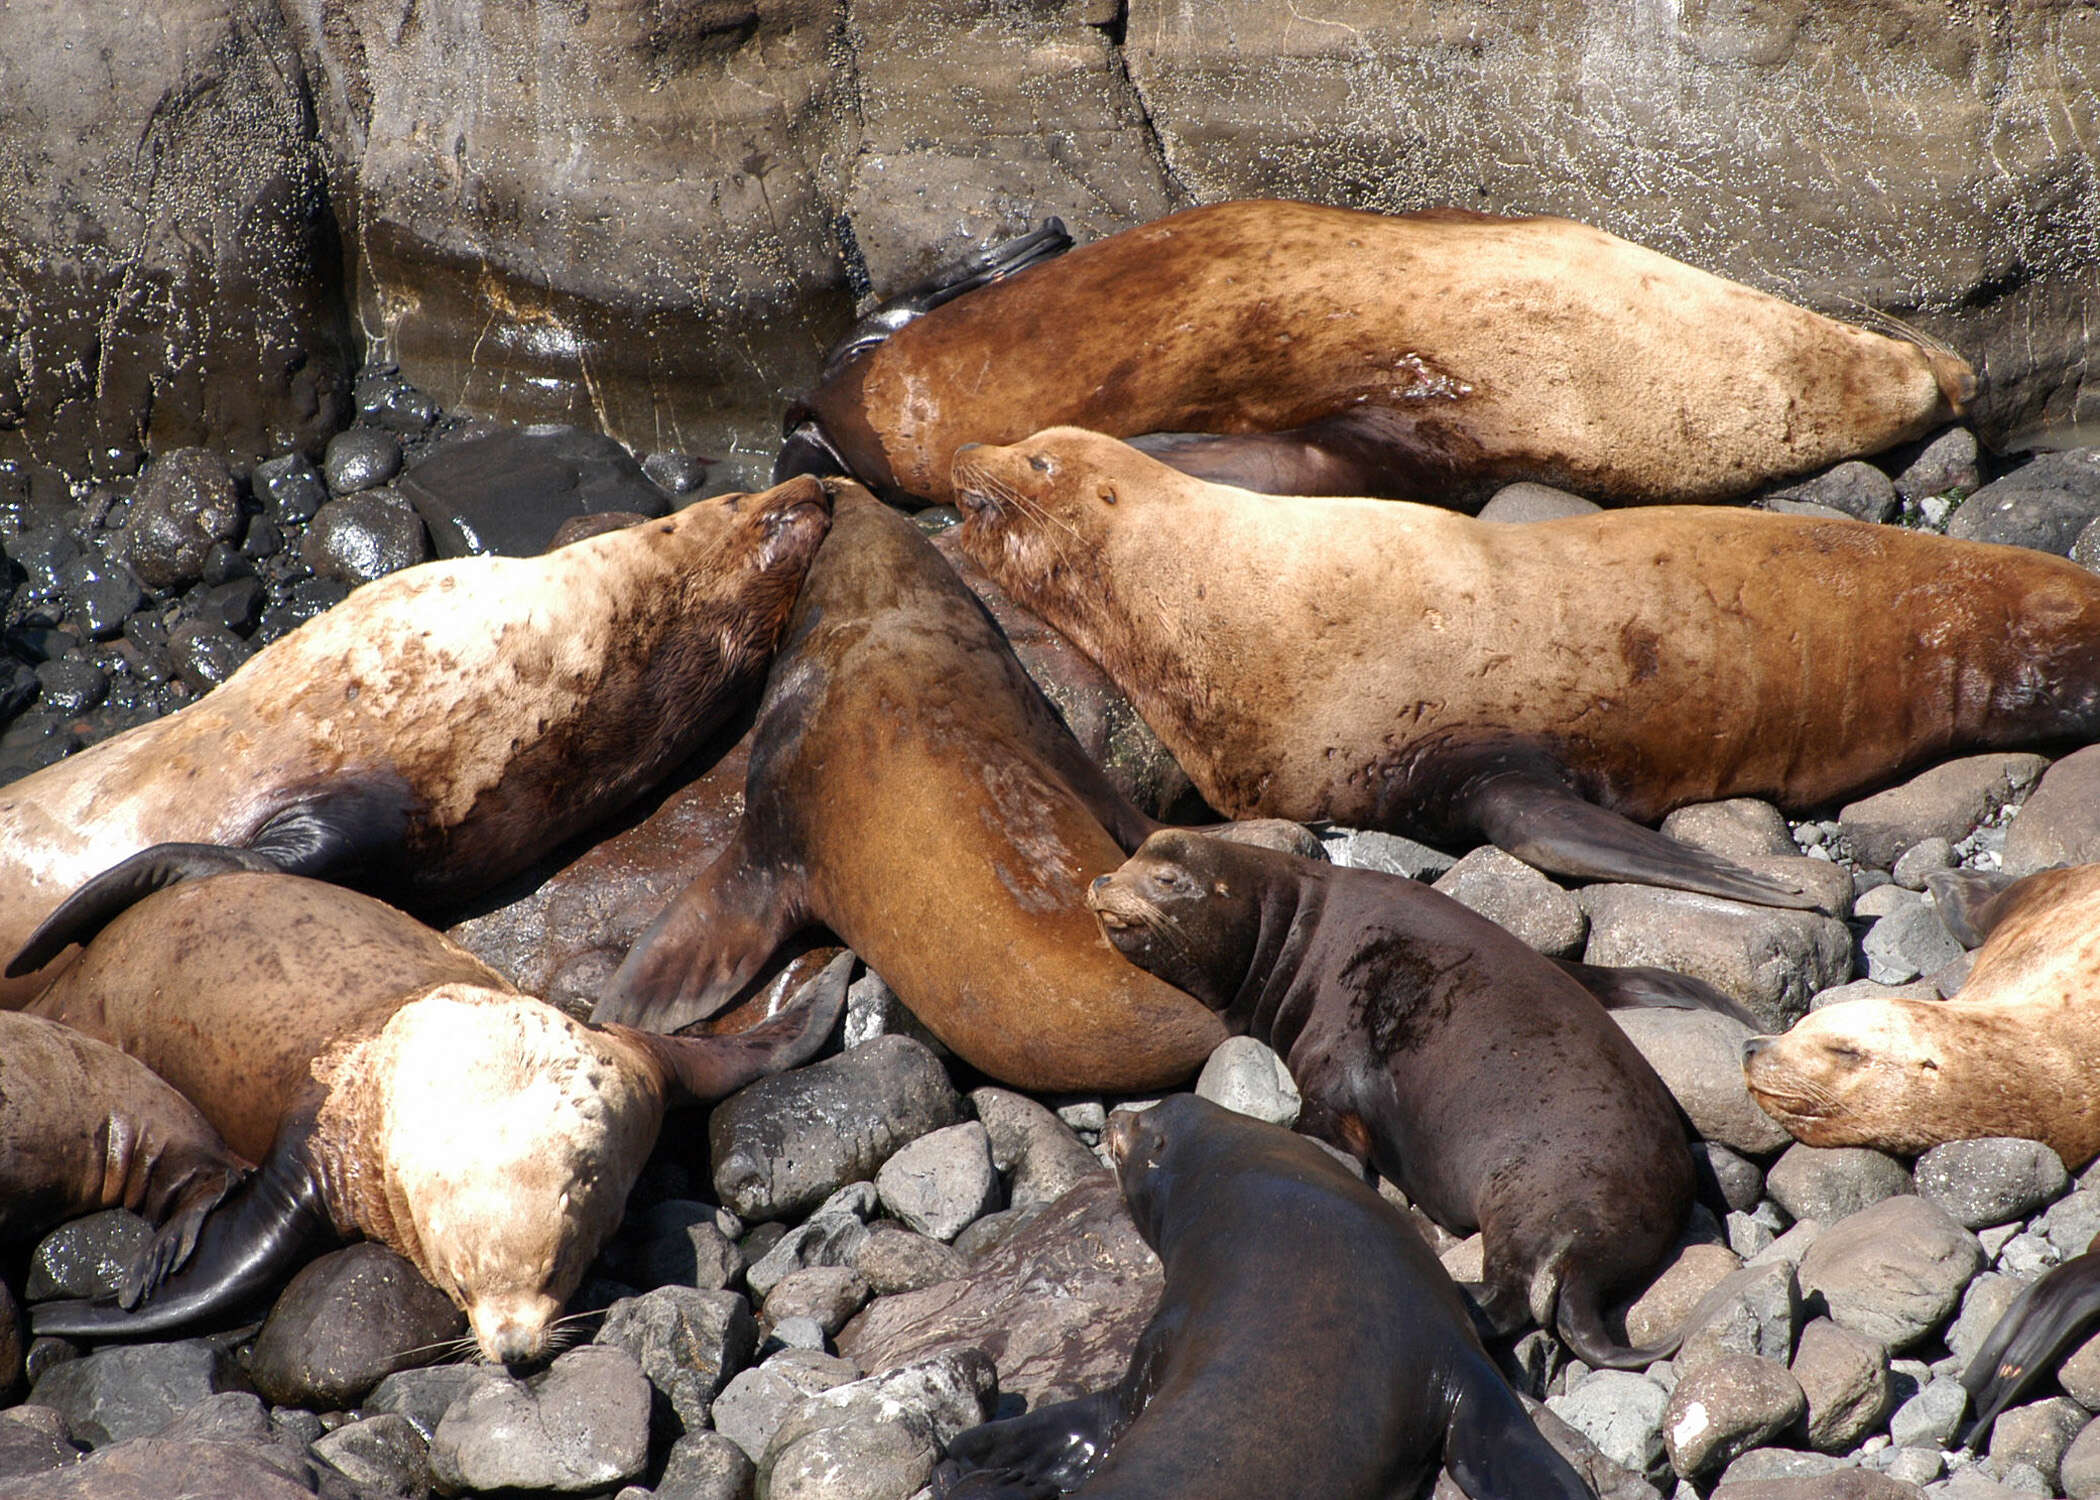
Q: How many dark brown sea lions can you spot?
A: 2